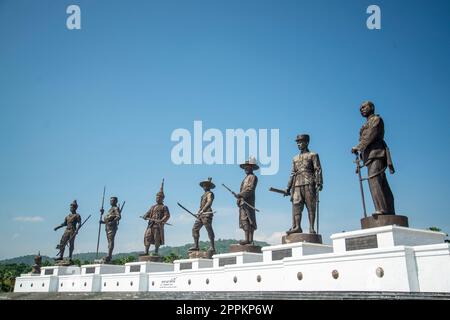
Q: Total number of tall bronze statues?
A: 7